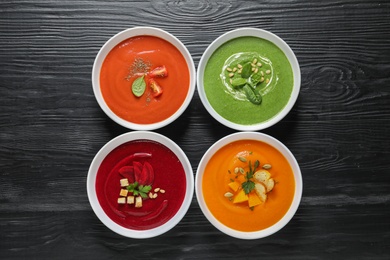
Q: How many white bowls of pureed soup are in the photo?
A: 4